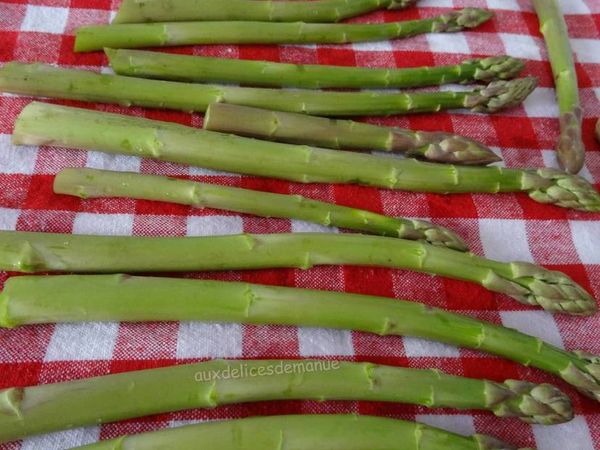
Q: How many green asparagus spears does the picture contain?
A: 12